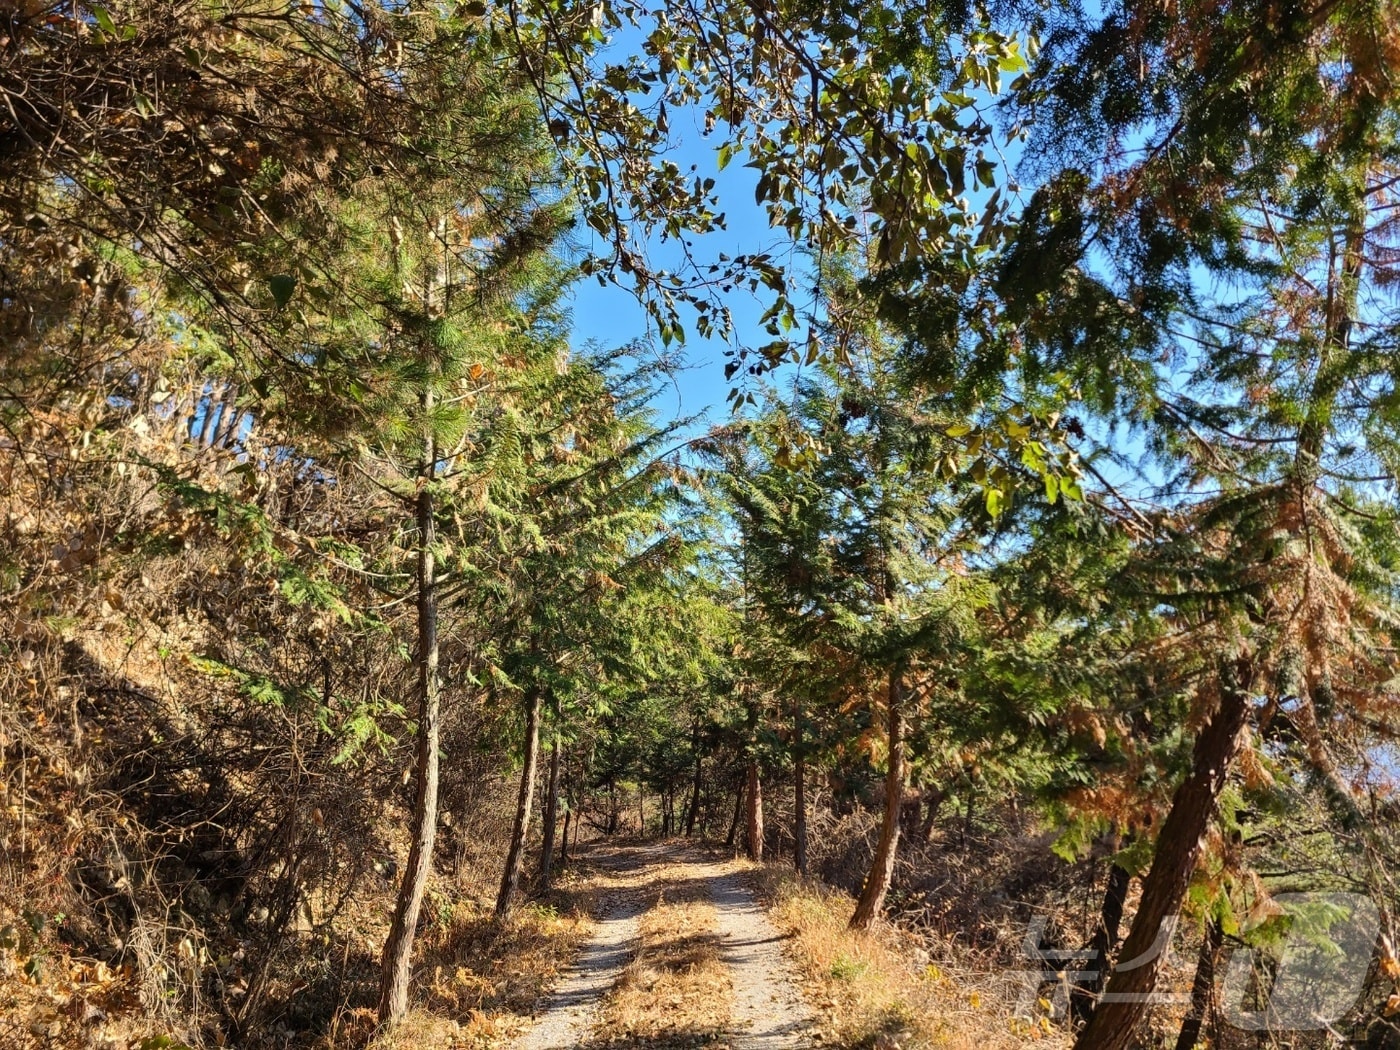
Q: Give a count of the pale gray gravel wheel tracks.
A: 2